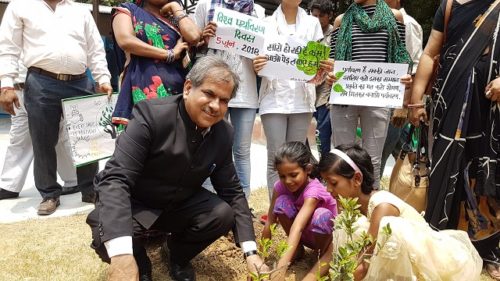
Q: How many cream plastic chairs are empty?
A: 0